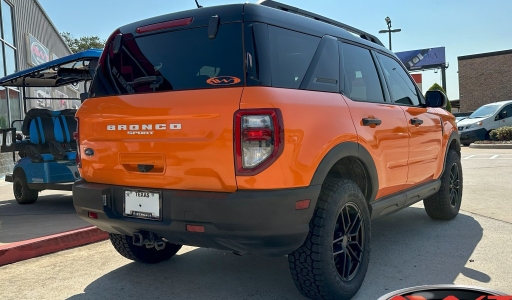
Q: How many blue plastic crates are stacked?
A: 0